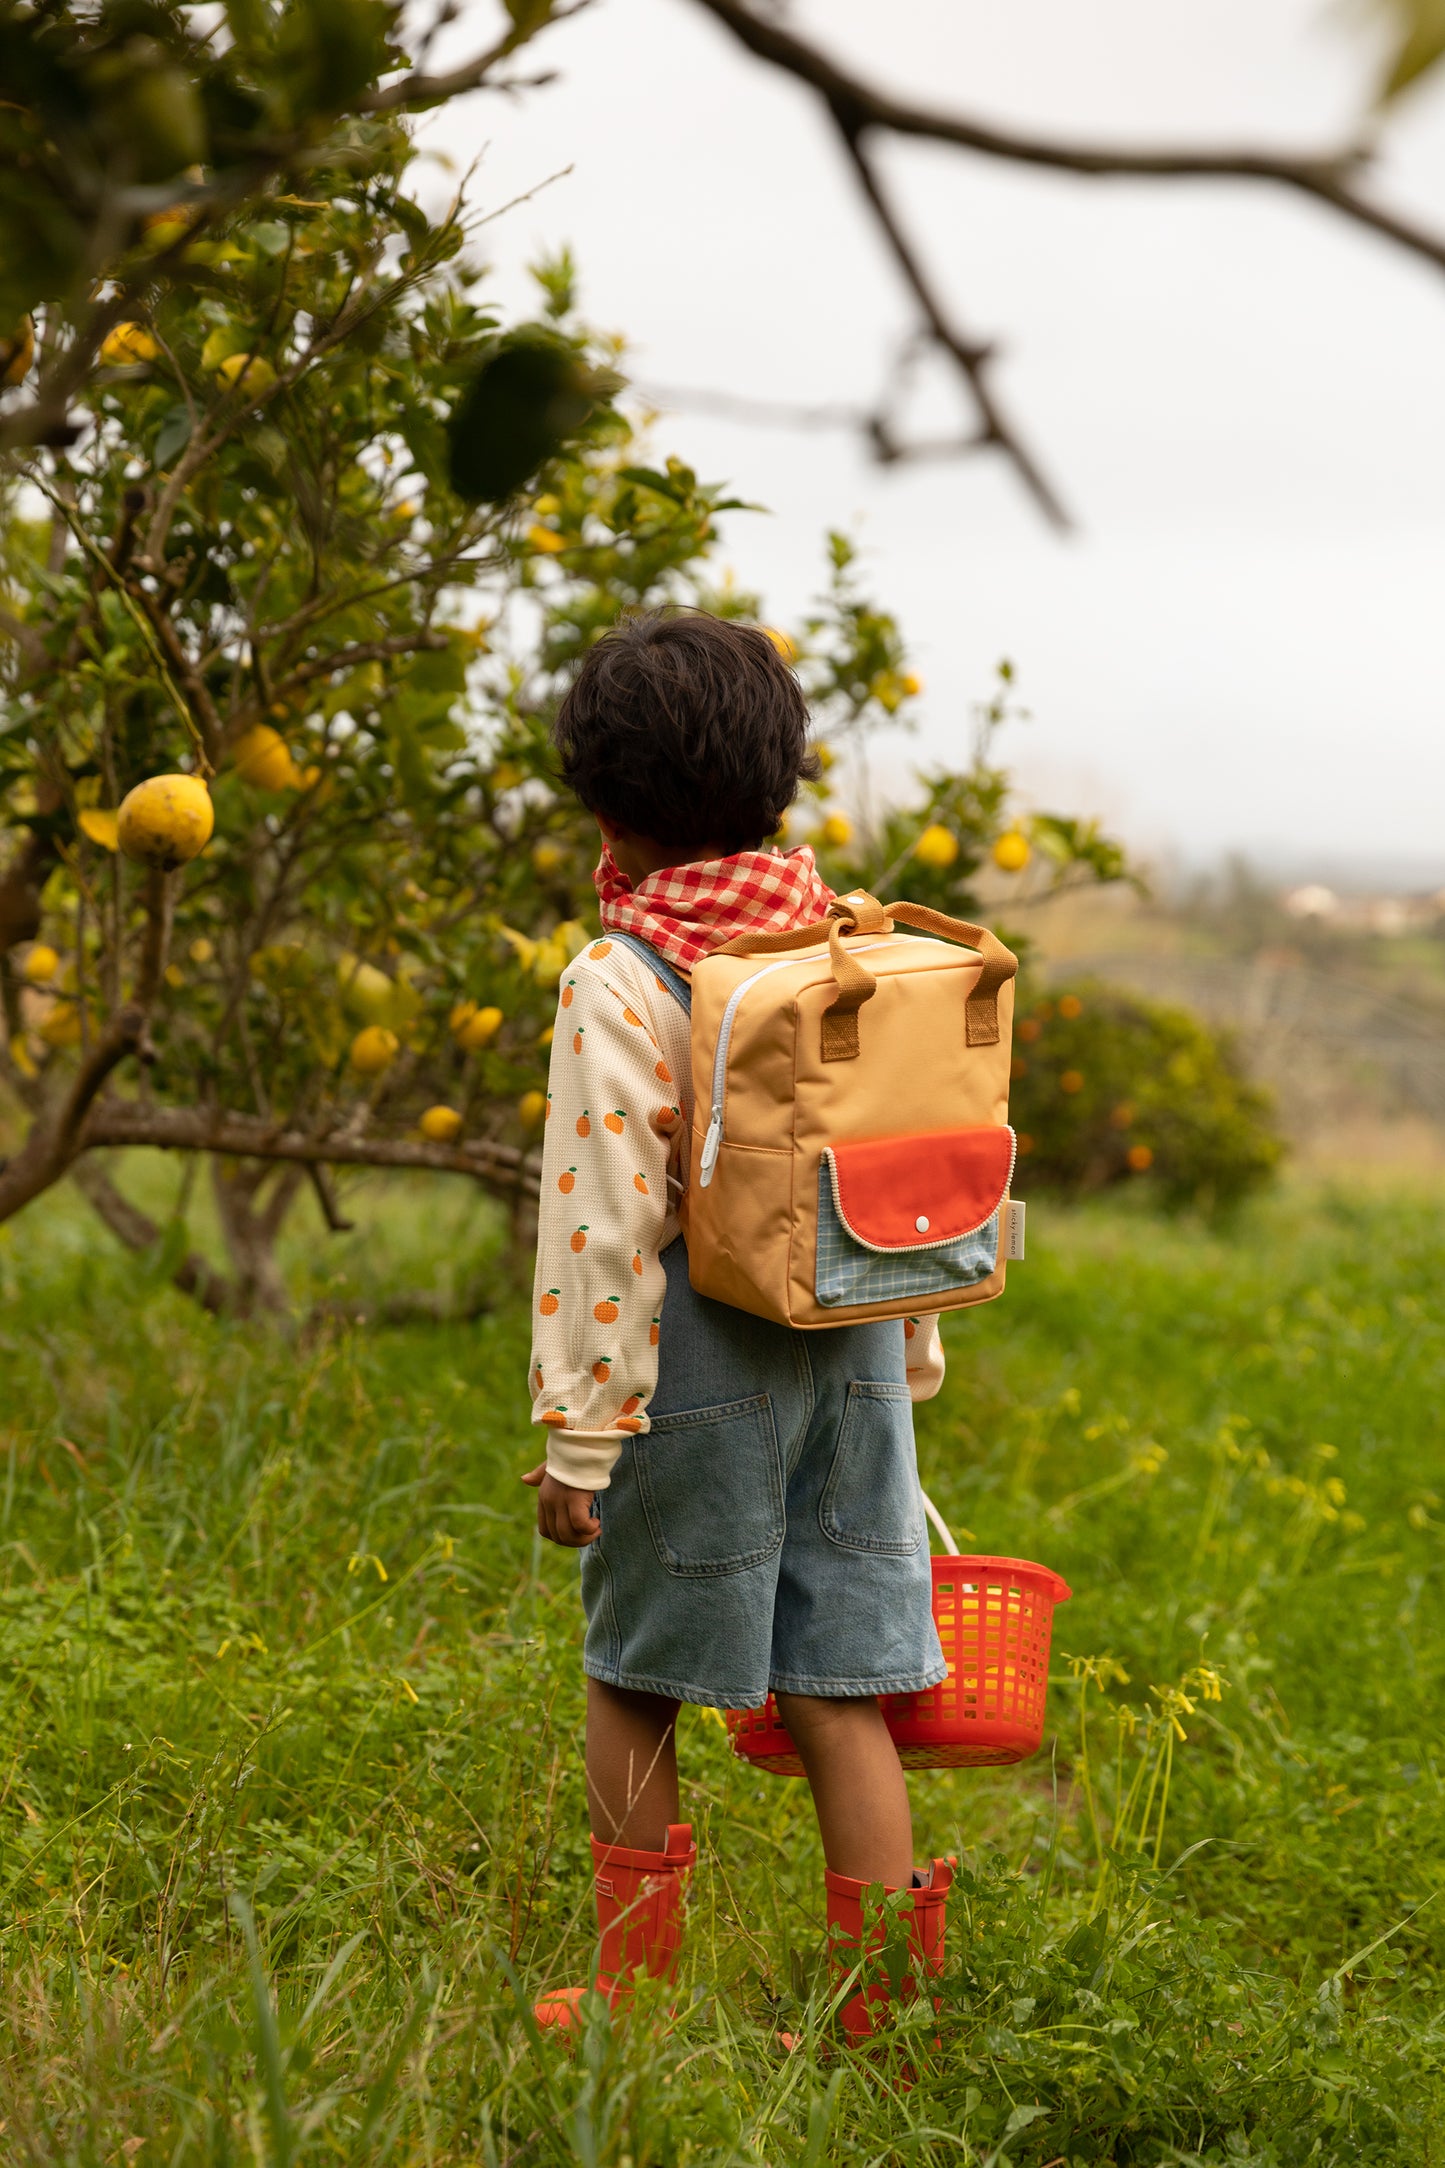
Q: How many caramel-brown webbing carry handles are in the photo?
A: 2